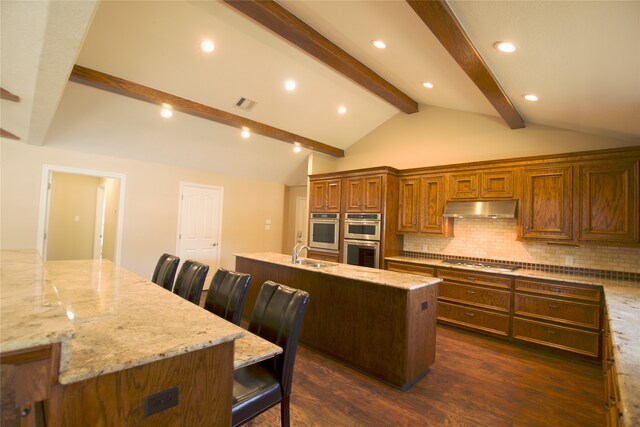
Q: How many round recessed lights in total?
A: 10